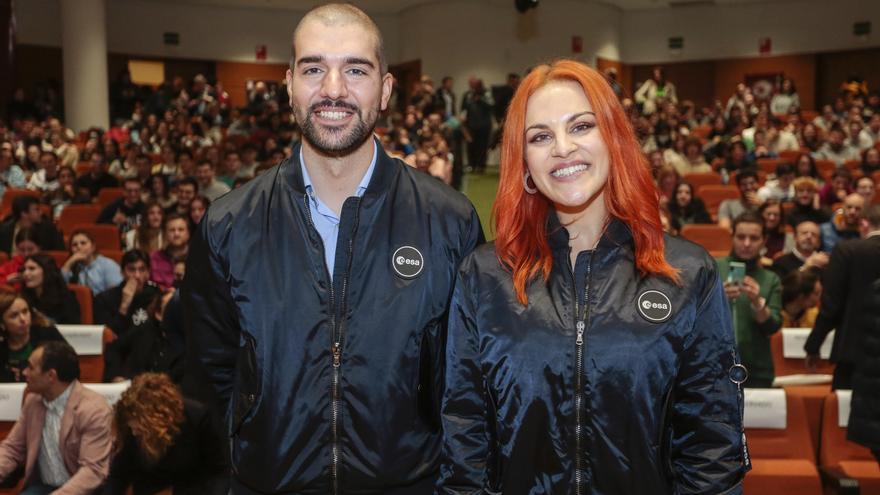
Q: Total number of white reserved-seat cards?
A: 6